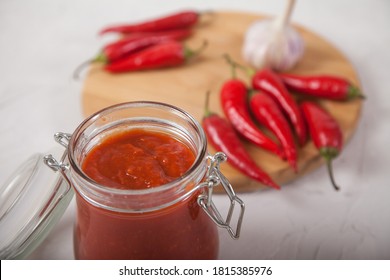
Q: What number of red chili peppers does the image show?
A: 9